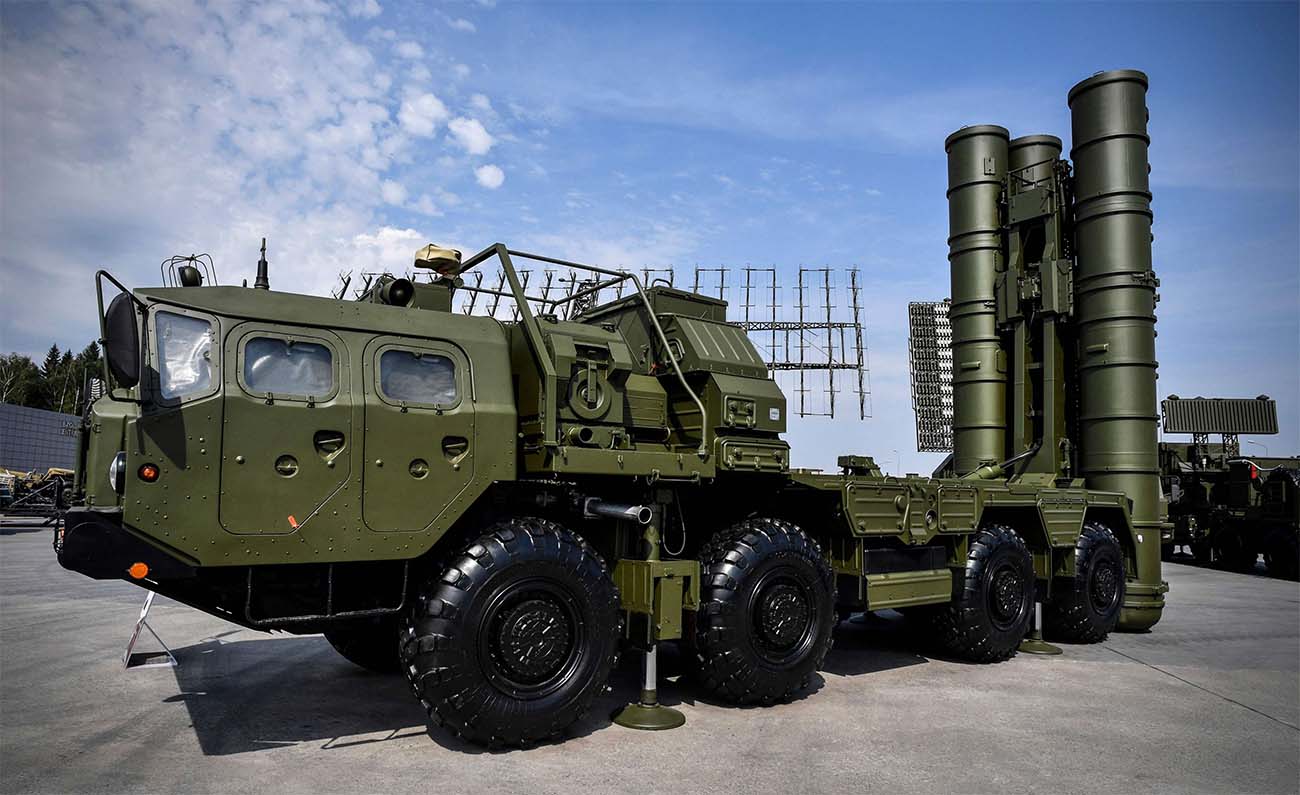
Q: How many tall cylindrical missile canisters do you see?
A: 3